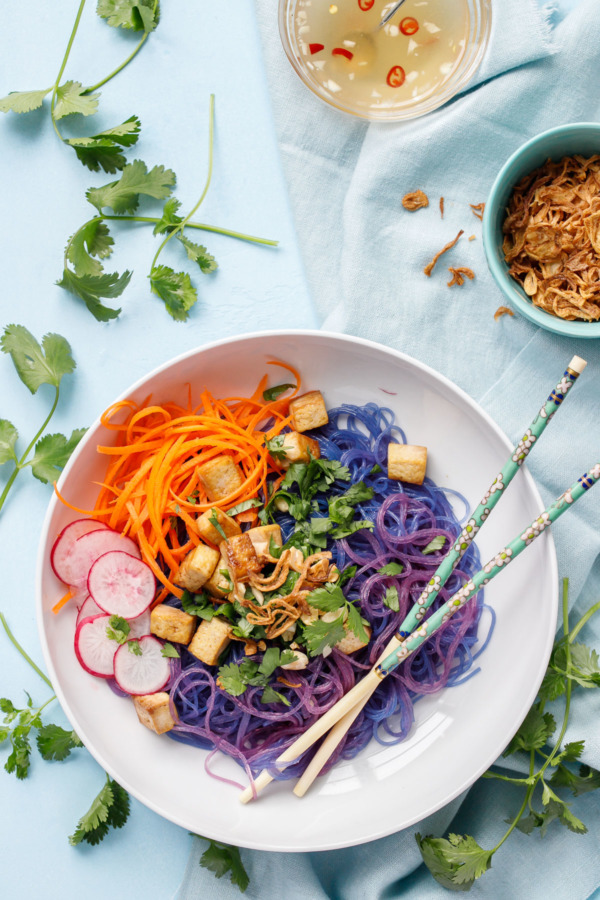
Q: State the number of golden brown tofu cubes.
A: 13